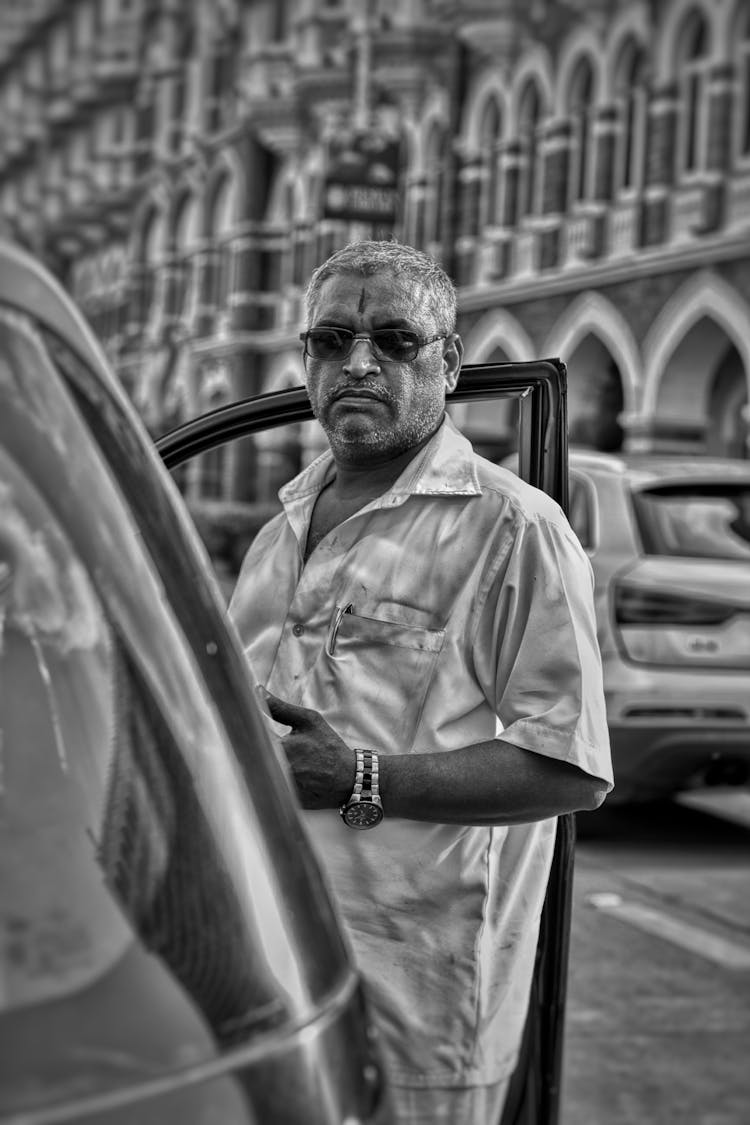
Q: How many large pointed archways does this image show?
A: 3